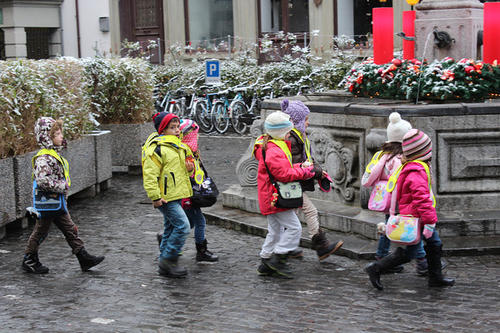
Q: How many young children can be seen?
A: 7